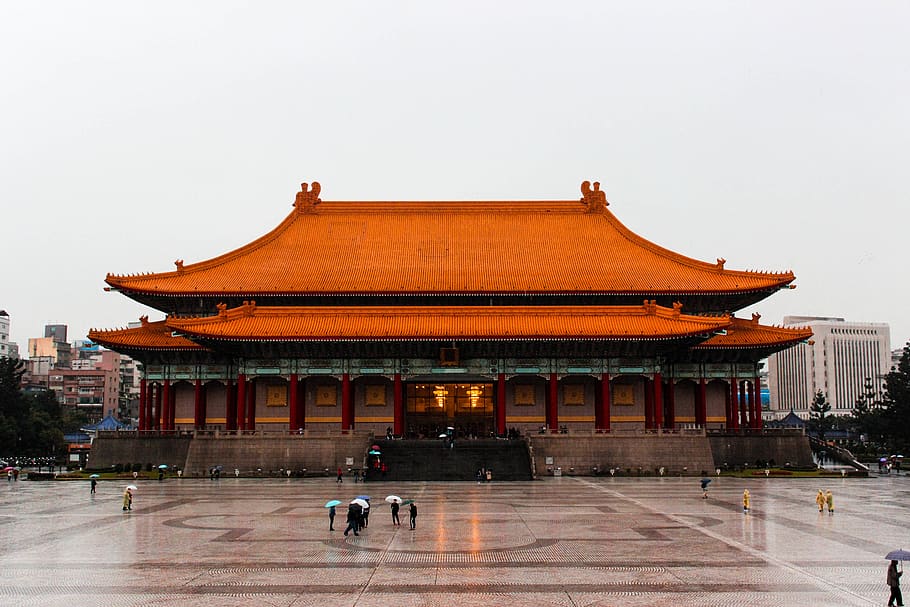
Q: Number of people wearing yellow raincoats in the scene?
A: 4